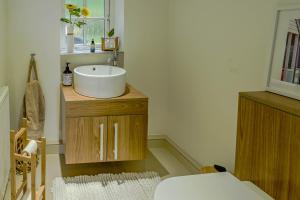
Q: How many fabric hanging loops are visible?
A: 1